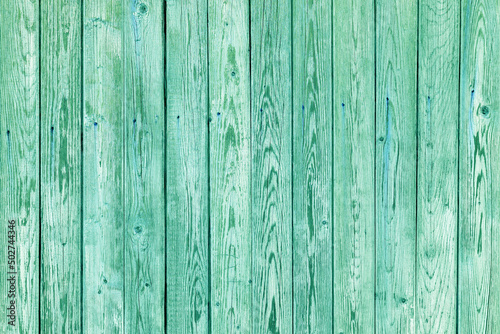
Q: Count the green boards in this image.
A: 12